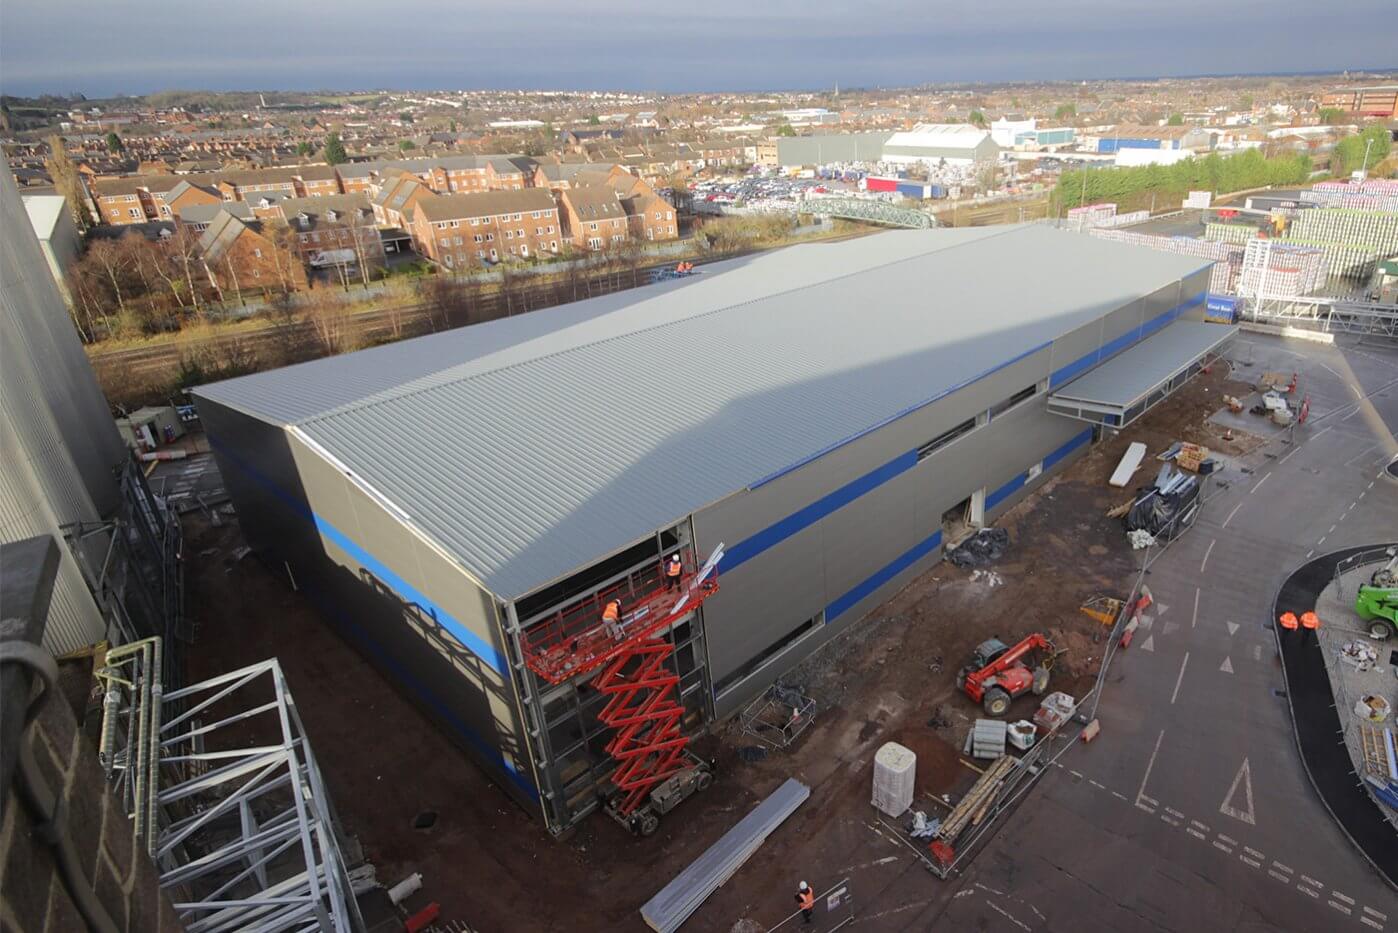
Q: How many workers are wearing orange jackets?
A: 7